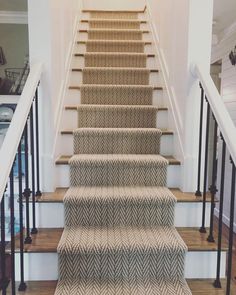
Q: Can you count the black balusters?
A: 11